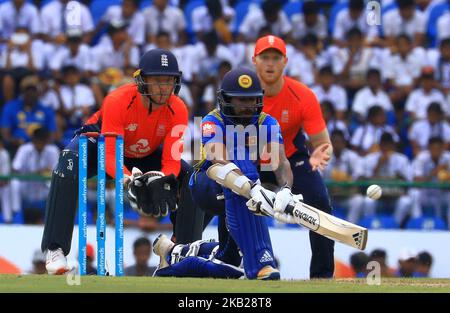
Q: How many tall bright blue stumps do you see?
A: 3